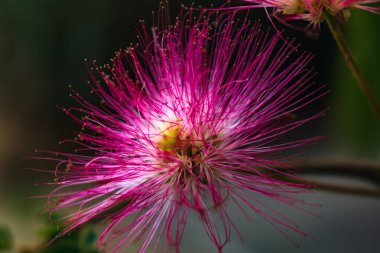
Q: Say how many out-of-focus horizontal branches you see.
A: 2